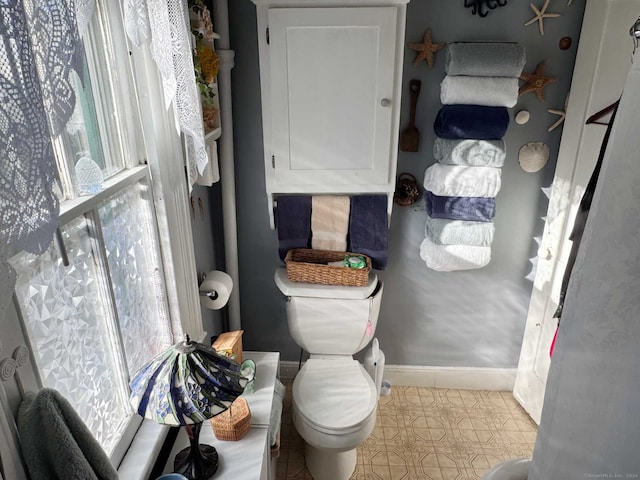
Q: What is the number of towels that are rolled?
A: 8